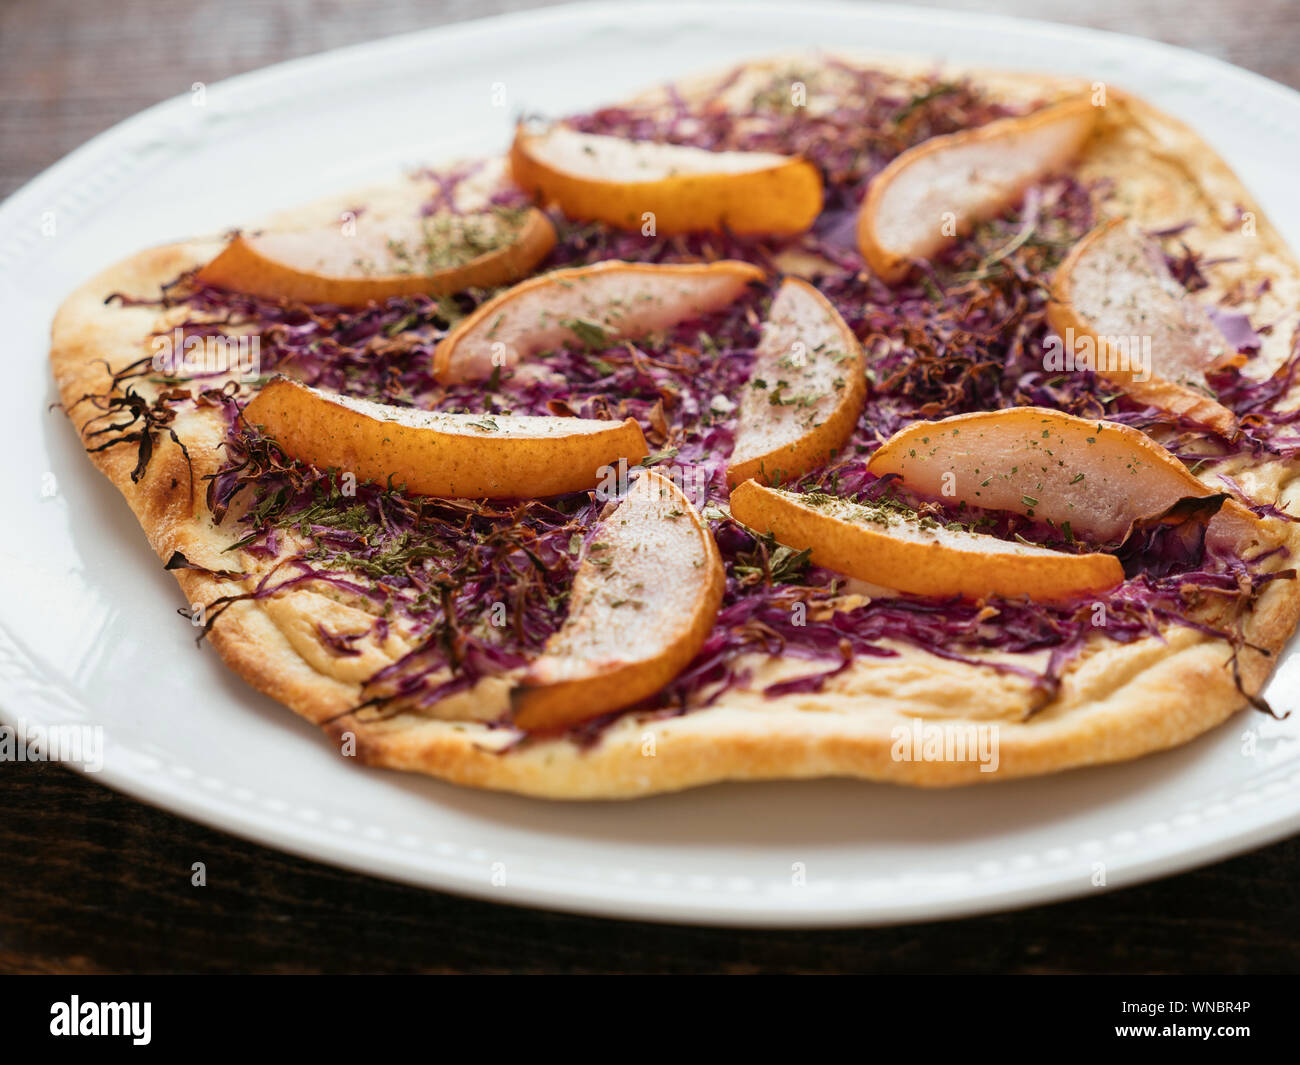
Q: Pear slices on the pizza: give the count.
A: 10